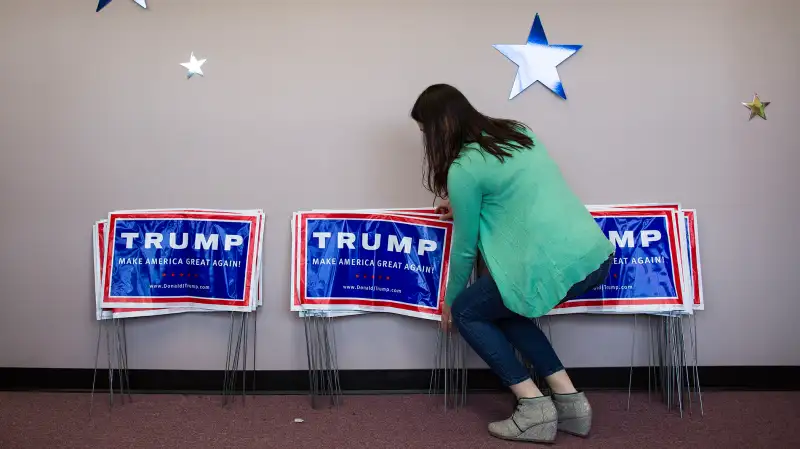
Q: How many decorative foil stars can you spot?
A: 4